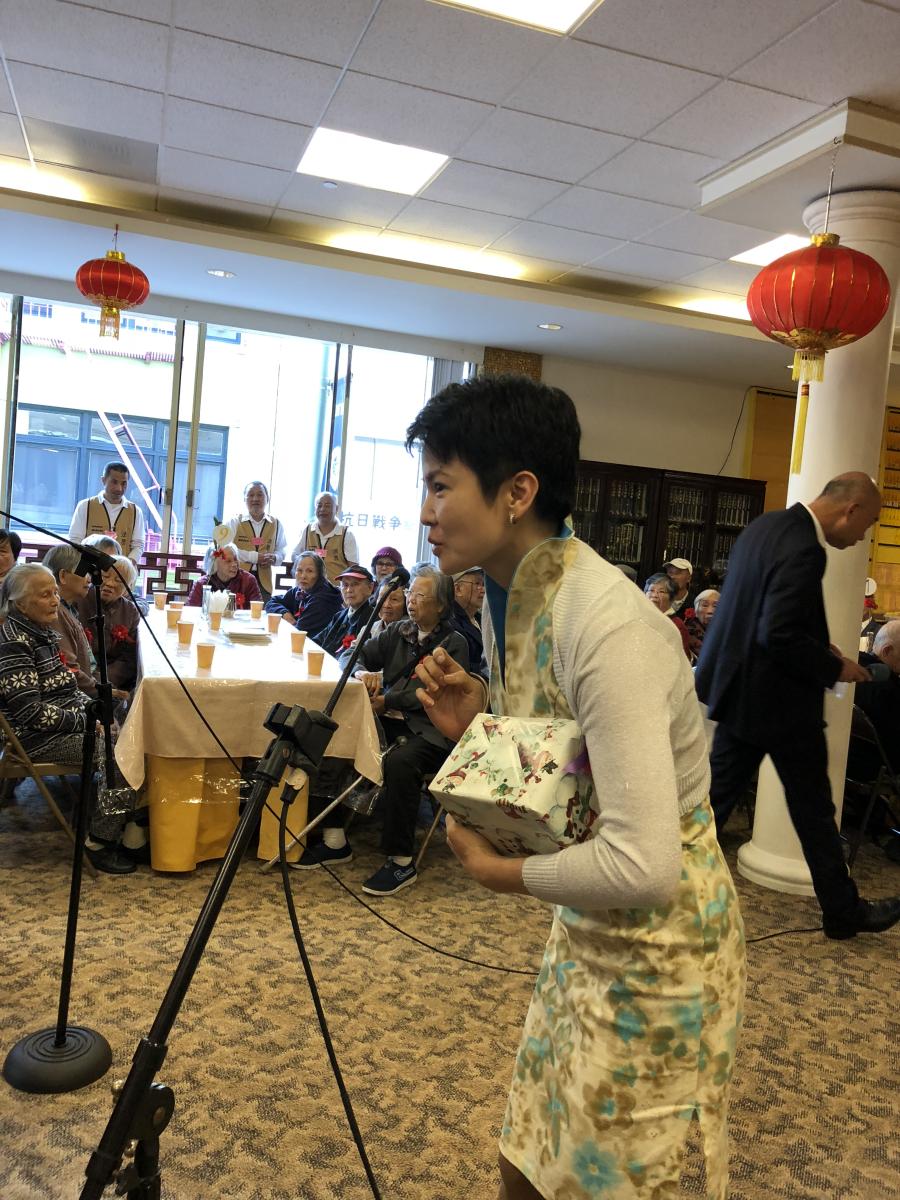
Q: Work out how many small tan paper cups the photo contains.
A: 10